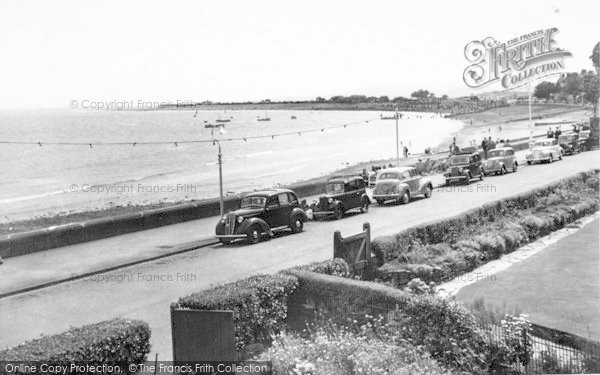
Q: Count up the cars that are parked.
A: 8